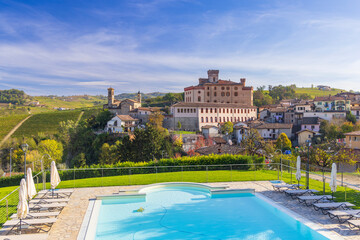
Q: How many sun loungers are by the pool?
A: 12